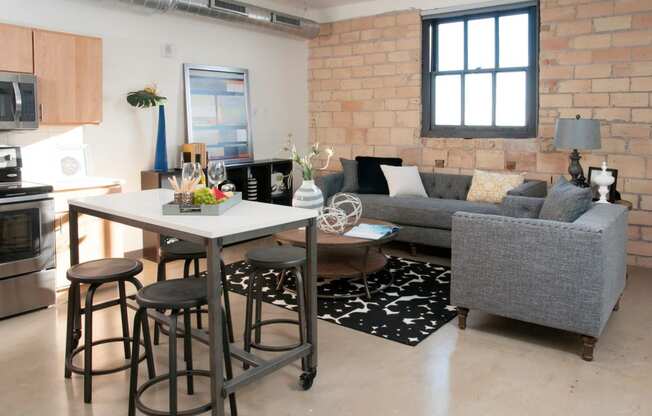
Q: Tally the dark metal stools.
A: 4